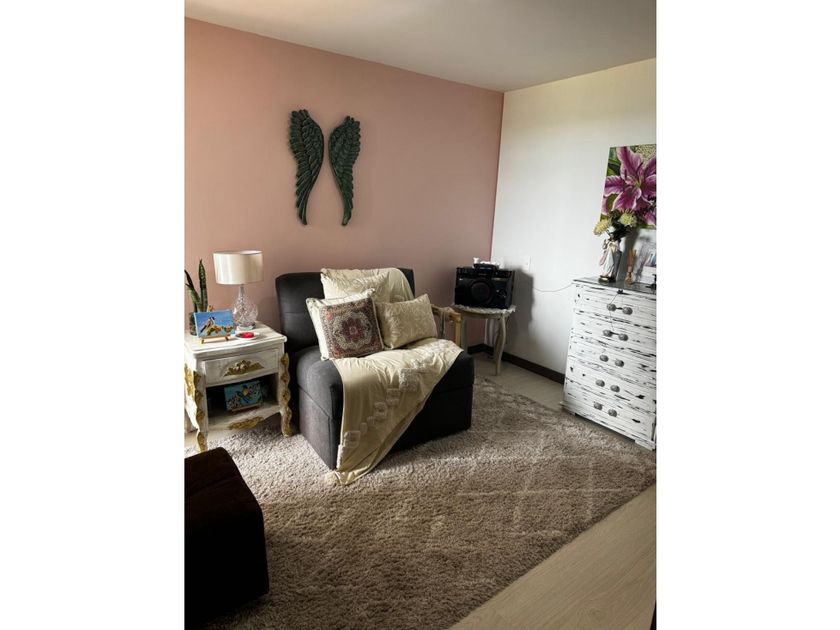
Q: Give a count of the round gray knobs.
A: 10